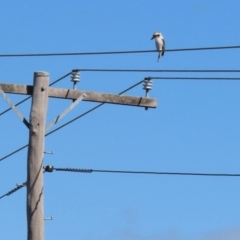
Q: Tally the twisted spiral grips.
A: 2